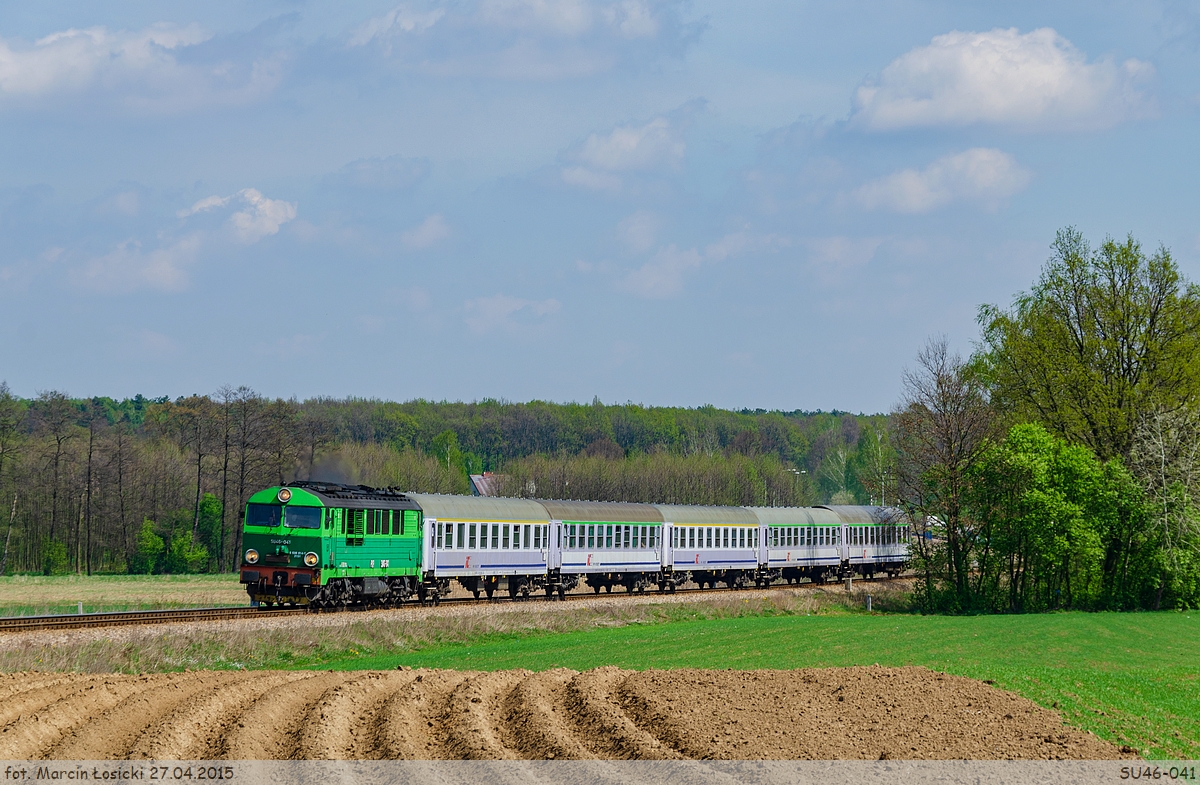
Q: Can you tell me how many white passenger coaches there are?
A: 5